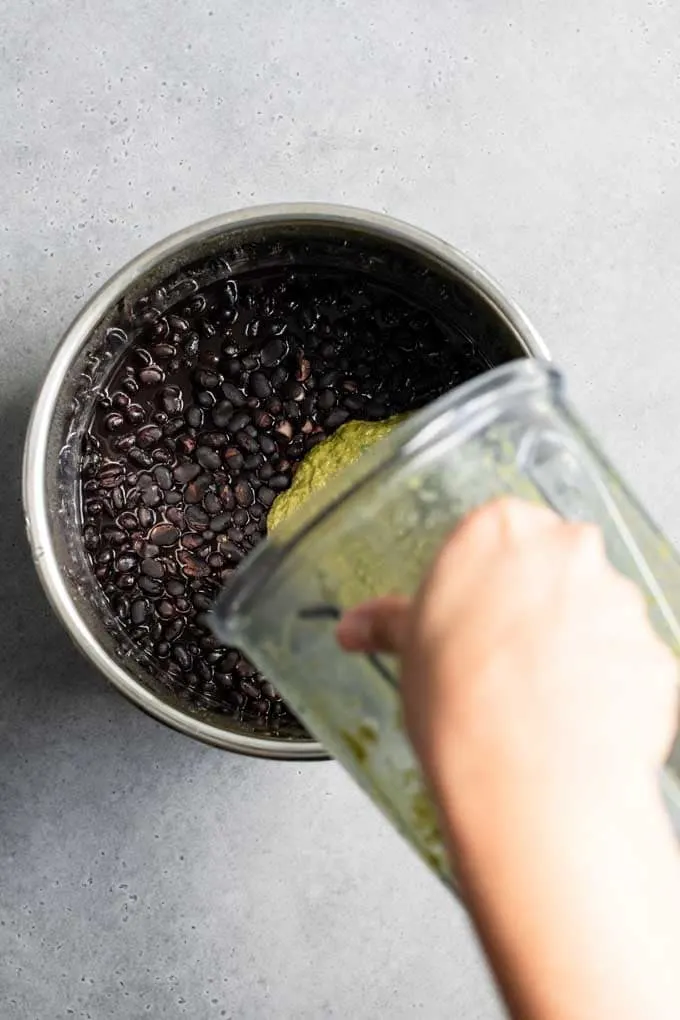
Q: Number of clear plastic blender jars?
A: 1